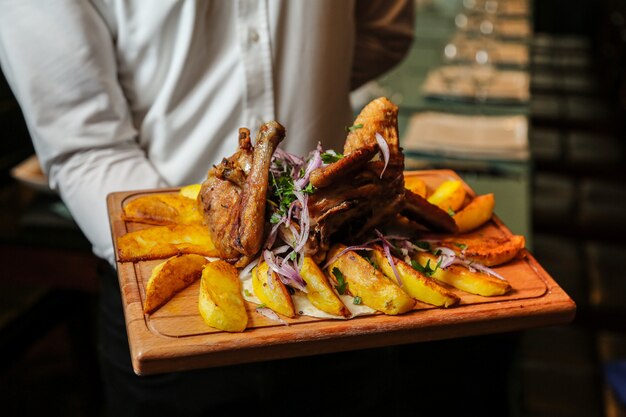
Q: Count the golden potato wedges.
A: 14